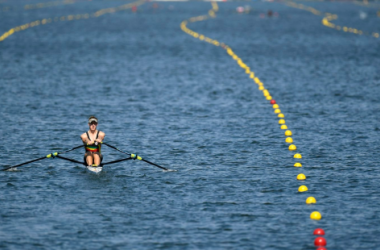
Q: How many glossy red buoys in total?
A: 4